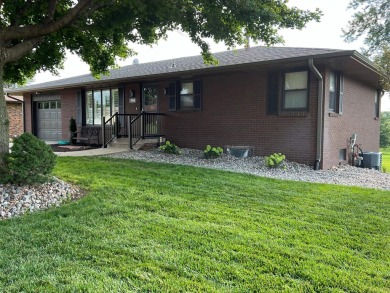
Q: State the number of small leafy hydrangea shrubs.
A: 3